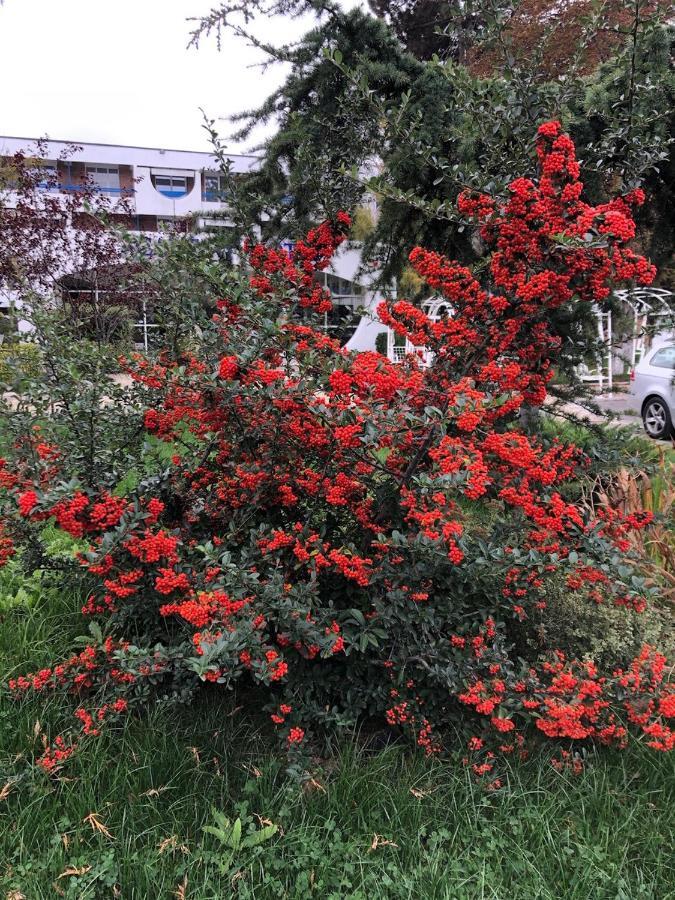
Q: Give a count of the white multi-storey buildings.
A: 1